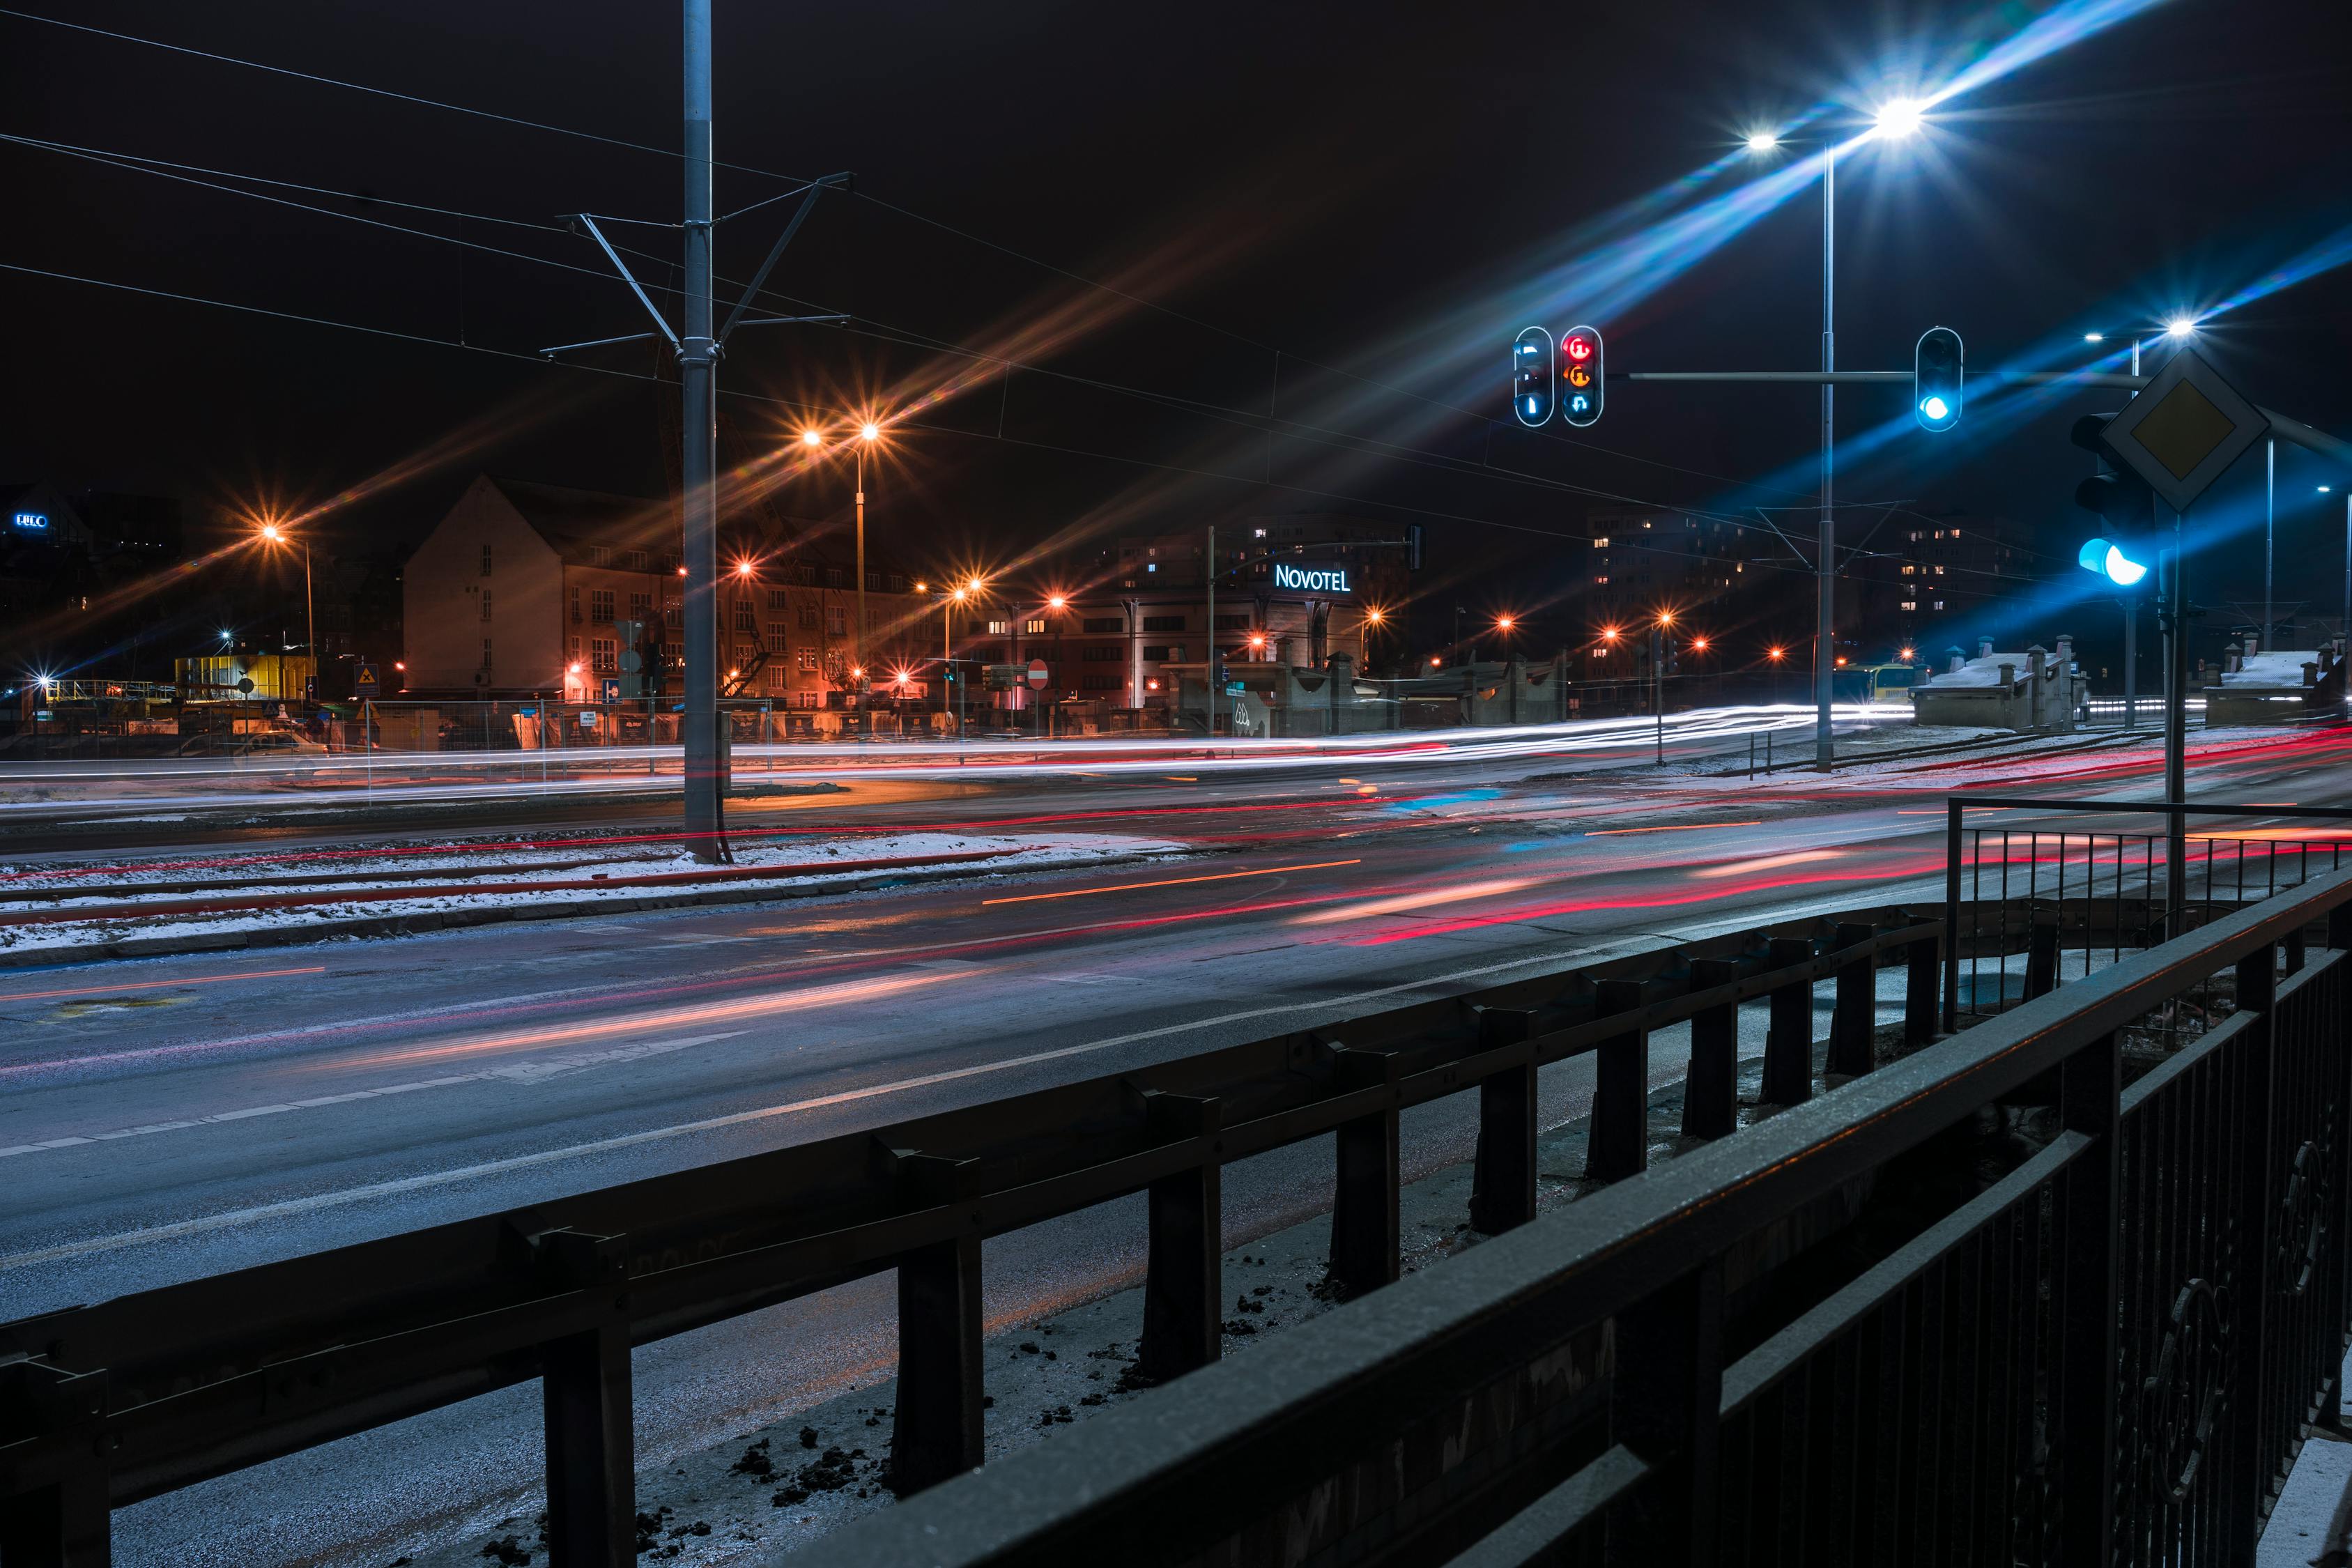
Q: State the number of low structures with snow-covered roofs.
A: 2